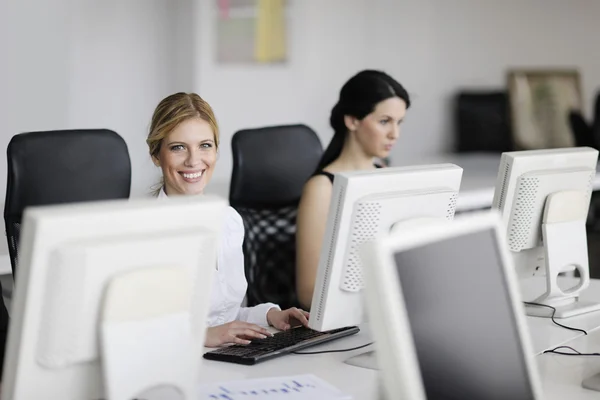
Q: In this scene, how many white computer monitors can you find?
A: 4